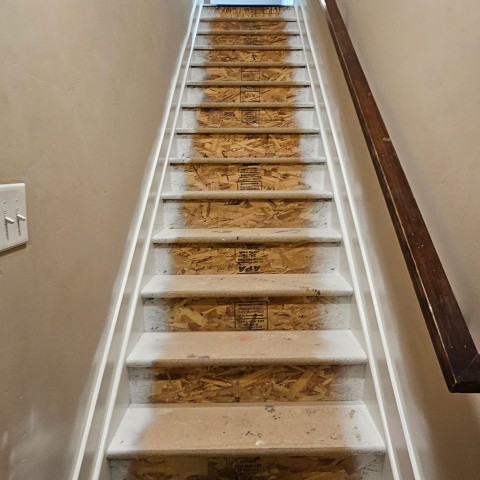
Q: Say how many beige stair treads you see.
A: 13